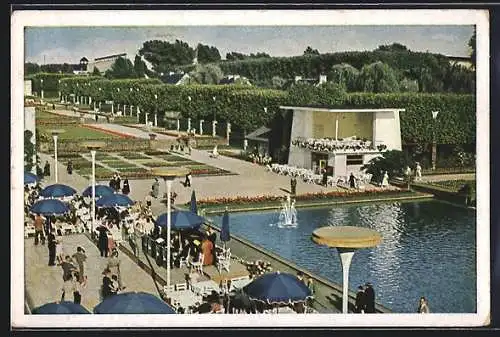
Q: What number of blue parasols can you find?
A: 11